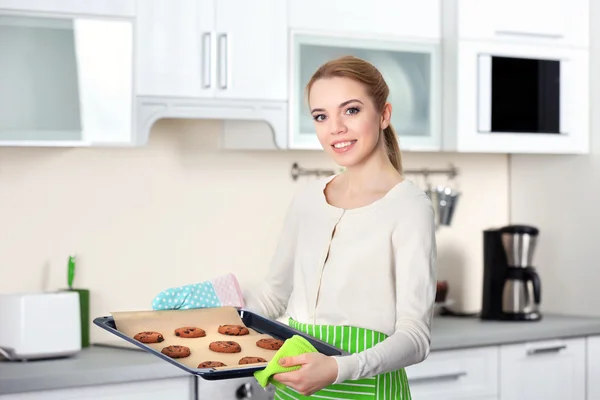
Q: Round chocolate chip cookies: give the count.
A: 8